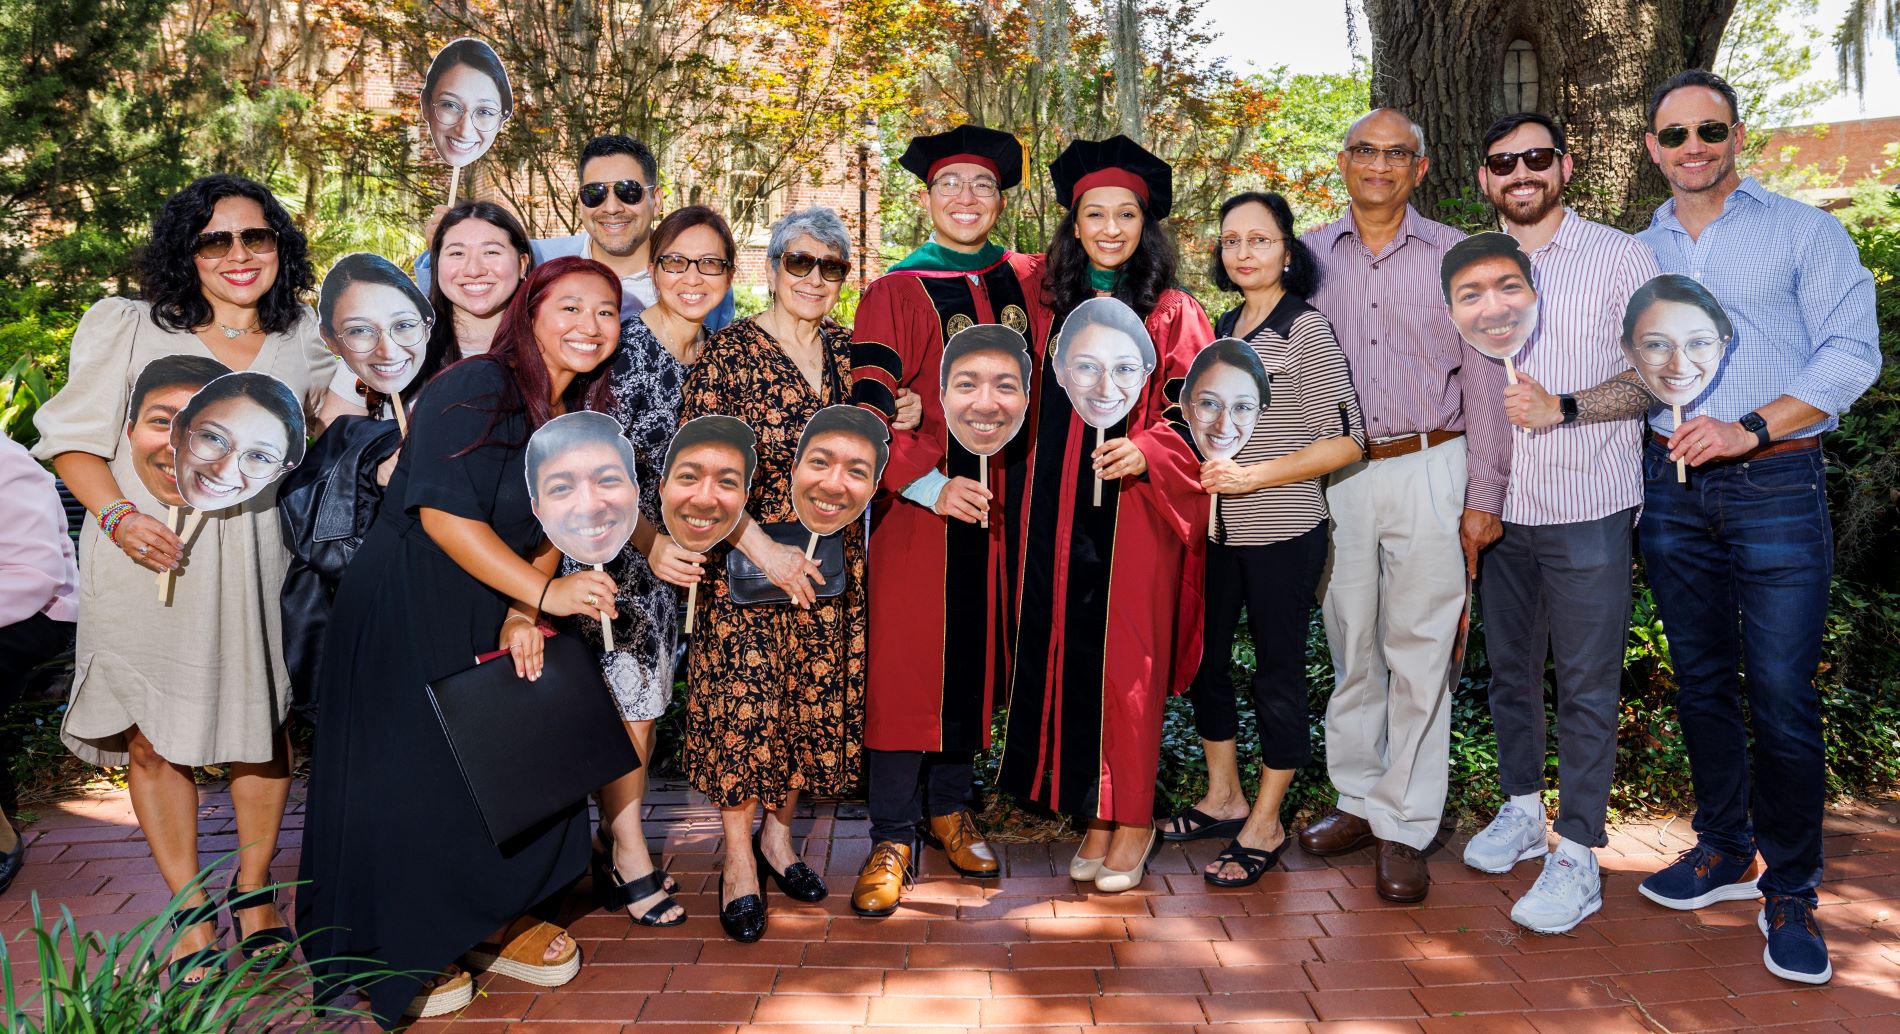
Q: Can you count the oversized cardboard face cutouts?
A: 12